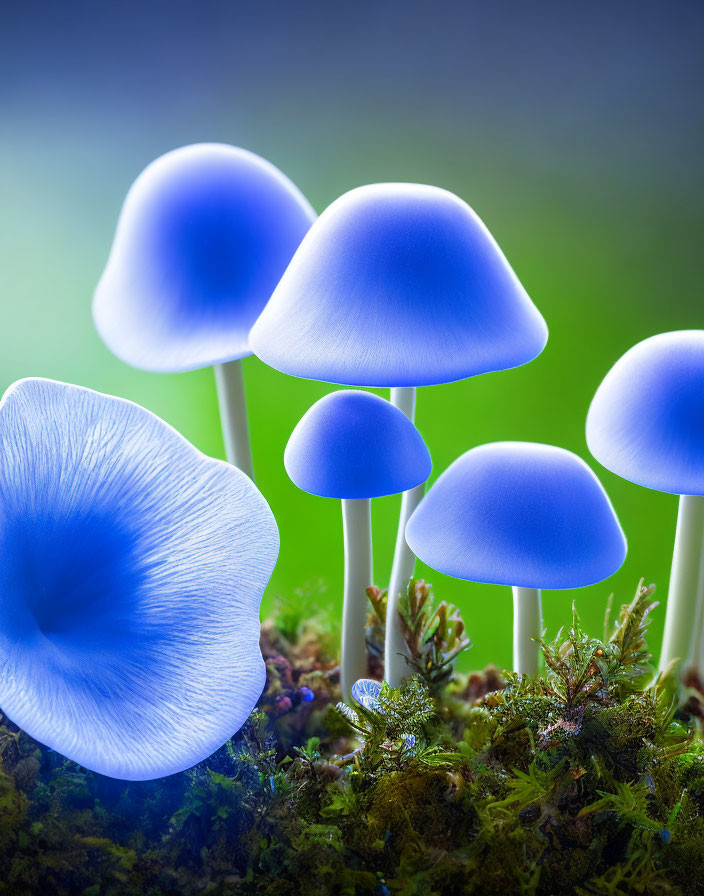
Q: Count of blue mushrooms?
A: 6